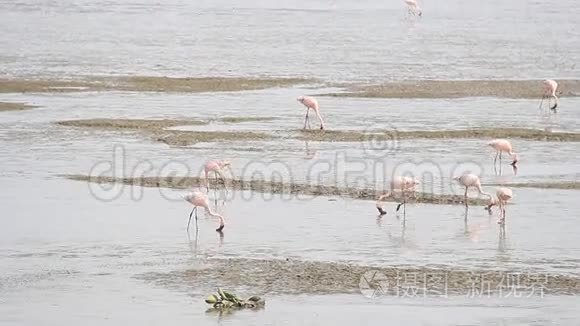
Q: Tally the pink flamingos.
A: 9